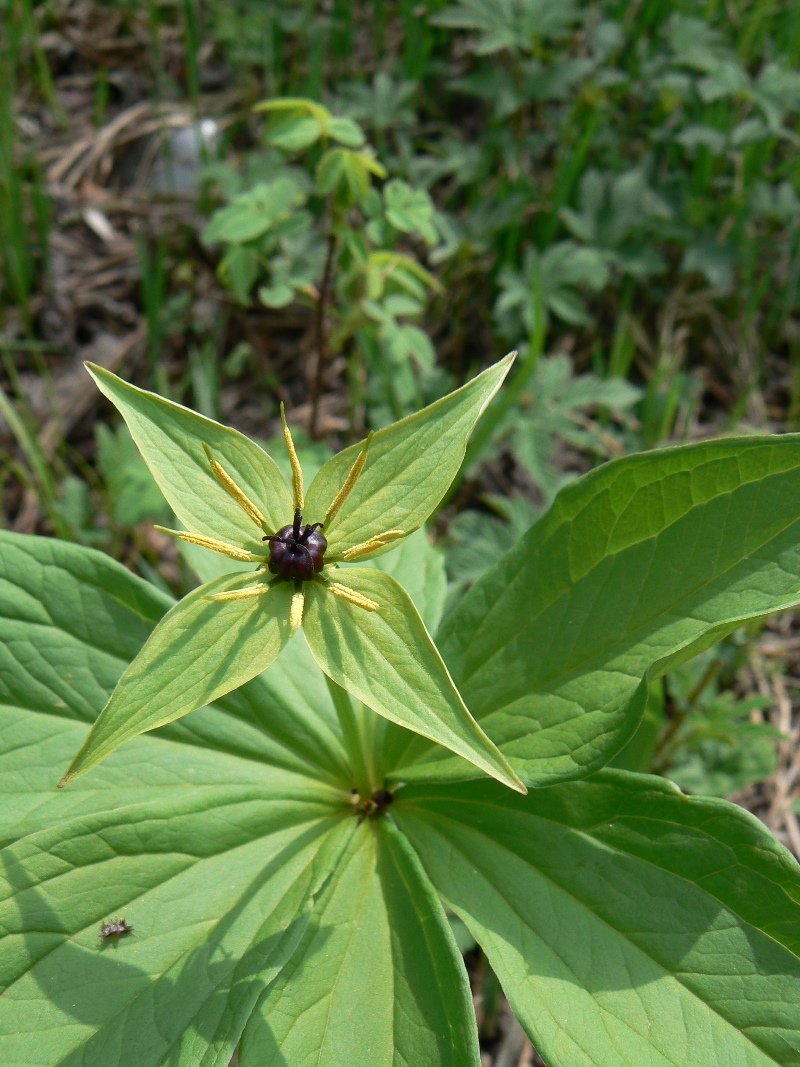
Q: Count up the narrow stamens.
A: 8